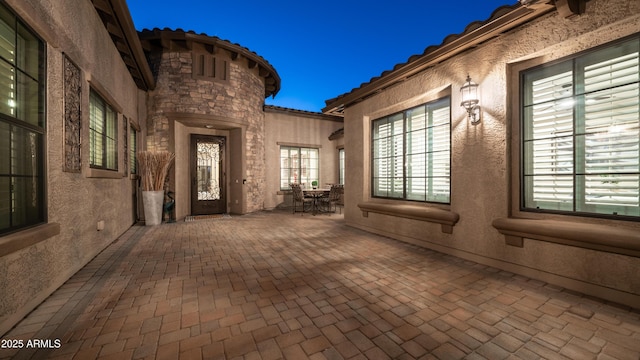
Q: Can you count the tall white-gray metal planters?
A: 1